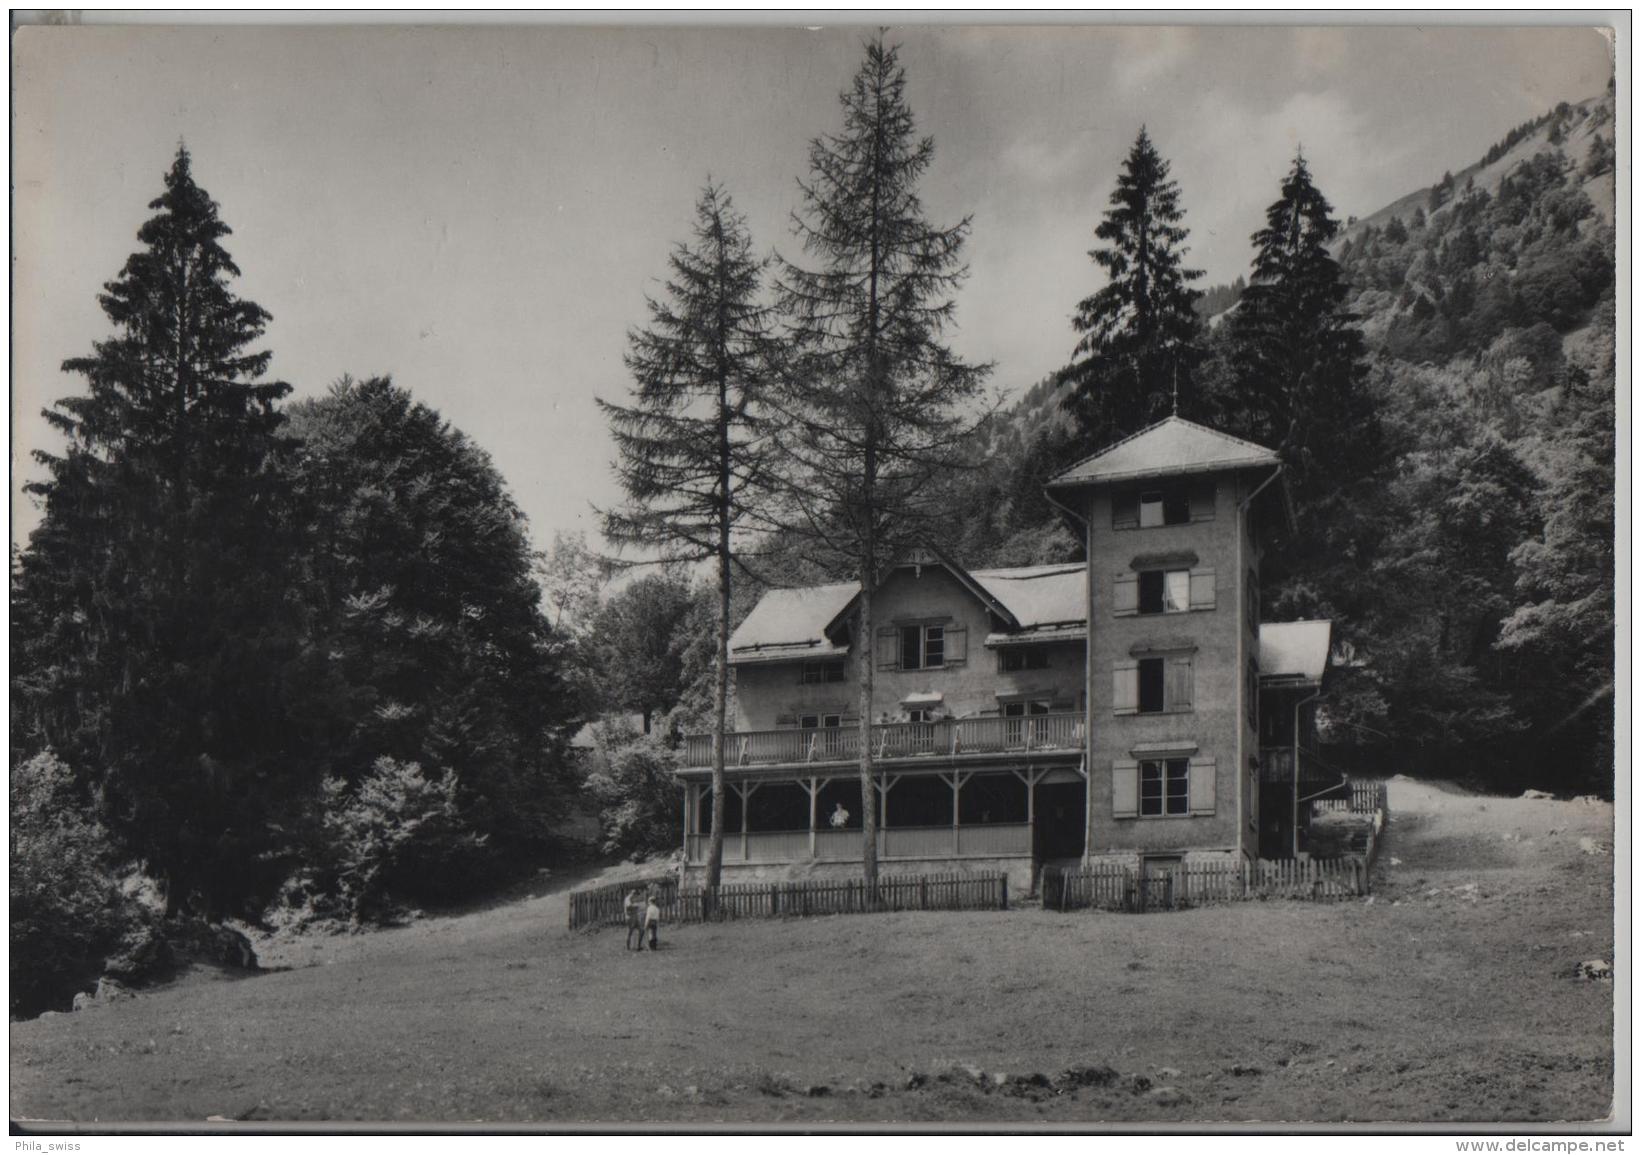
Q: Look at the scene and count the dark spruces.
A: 3